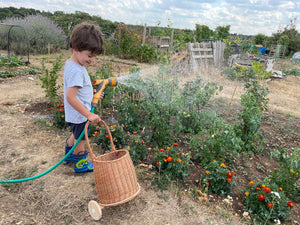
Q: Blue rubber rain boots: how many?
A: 2